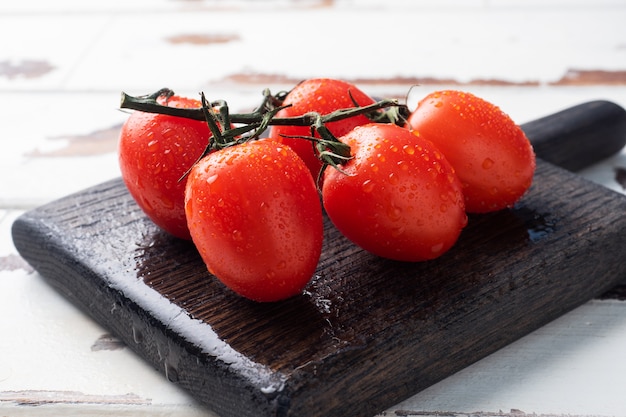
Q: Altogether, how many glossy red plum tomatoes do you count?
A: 5